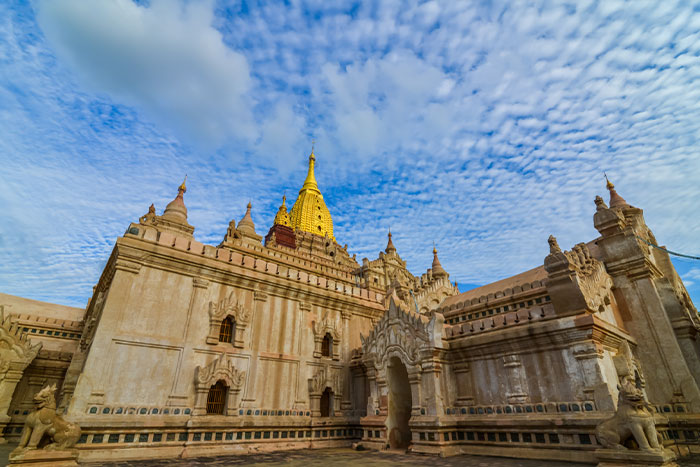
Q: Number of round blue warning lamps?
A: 0